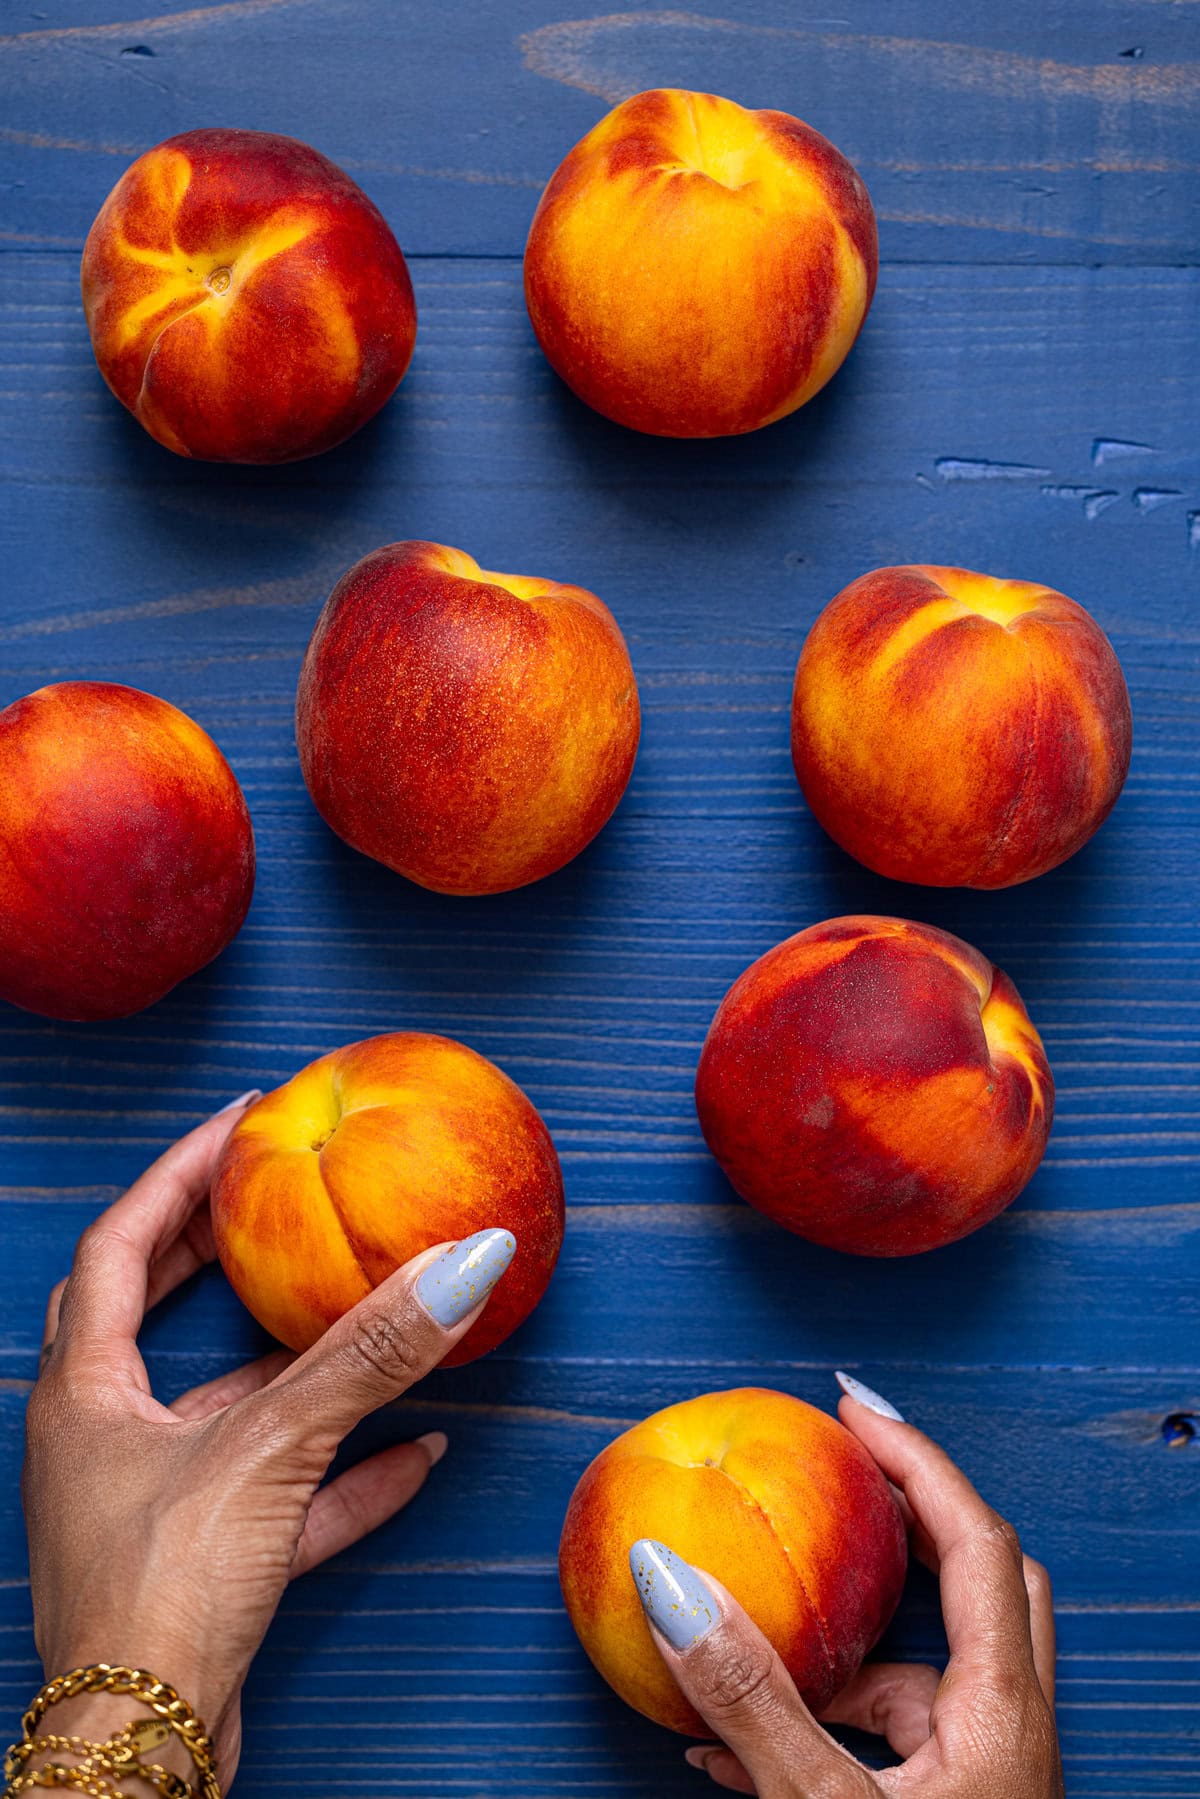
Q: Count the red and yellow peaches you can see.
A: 8